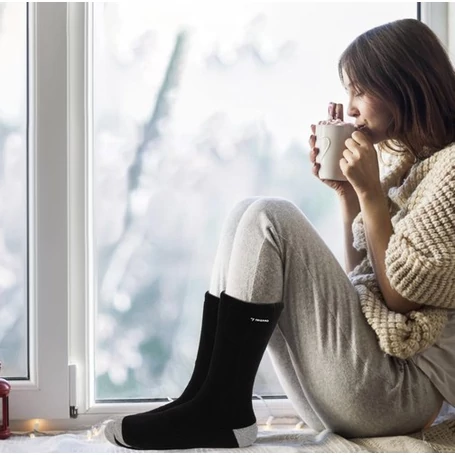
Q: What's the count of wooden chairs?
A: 0